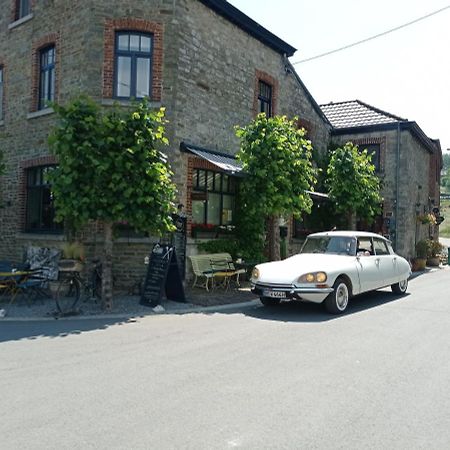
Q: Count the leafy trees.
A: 3